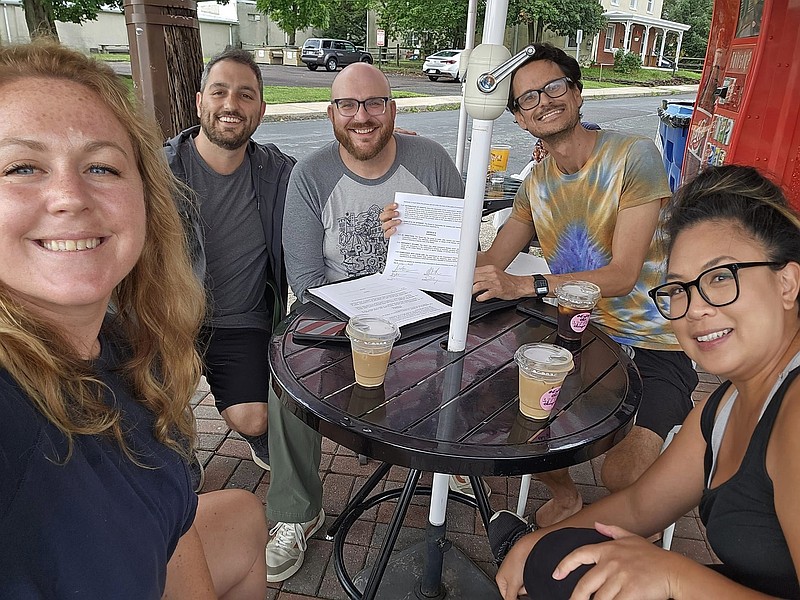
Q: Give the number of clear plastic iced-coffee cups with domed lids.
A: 3